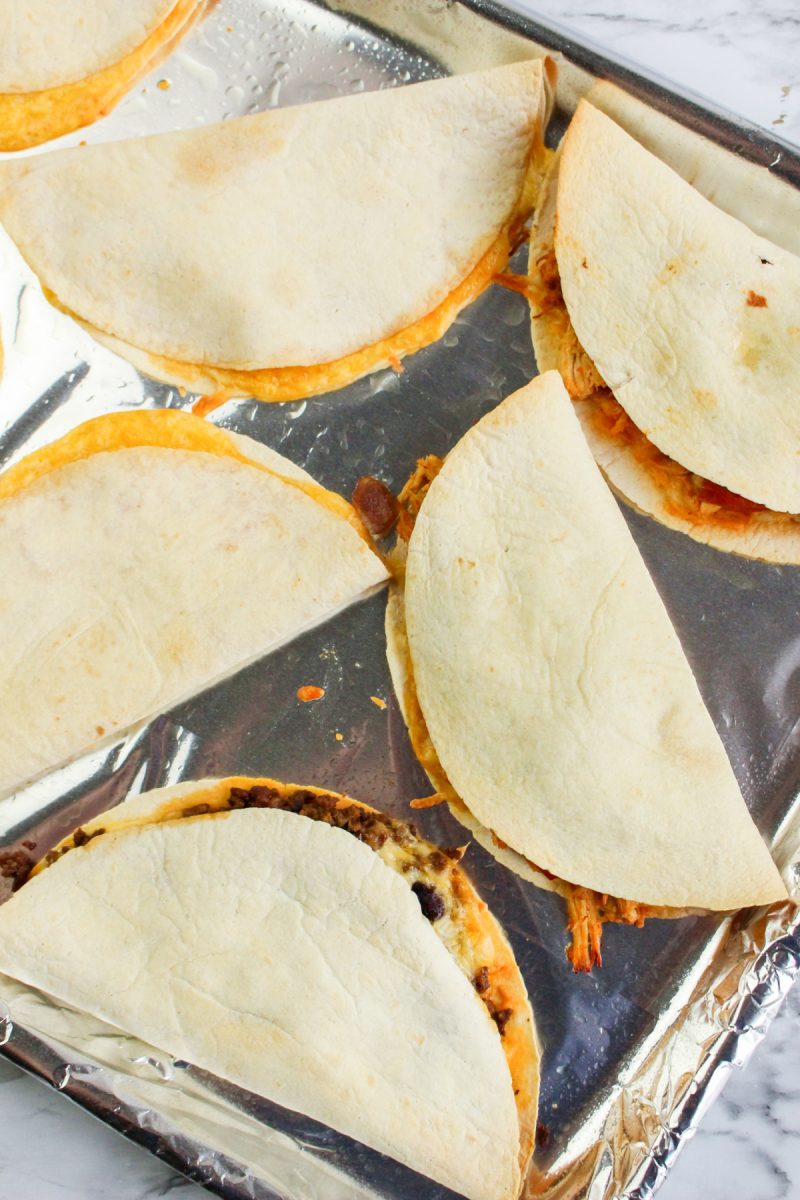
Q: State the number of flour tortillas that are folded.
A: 6